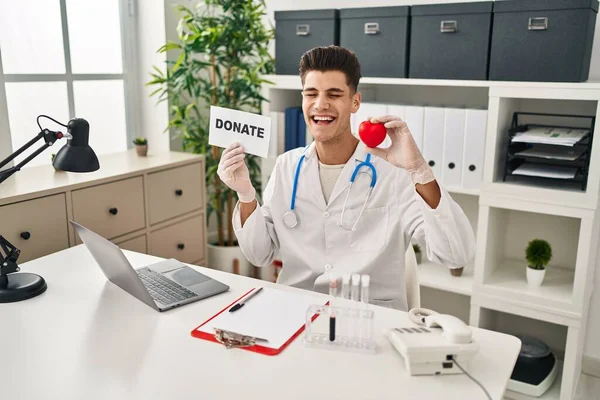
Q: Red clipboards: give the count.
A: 1